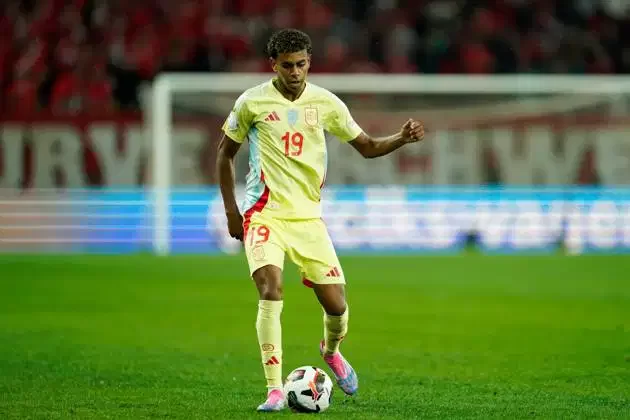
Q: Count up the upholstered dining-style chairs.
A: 0